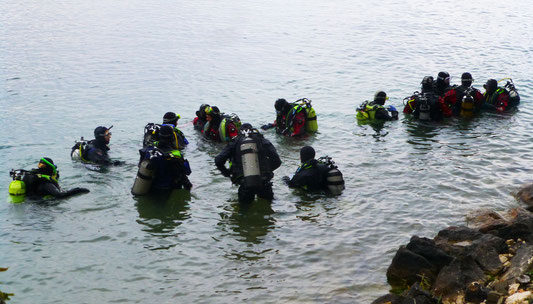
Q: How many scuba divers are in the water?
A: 14